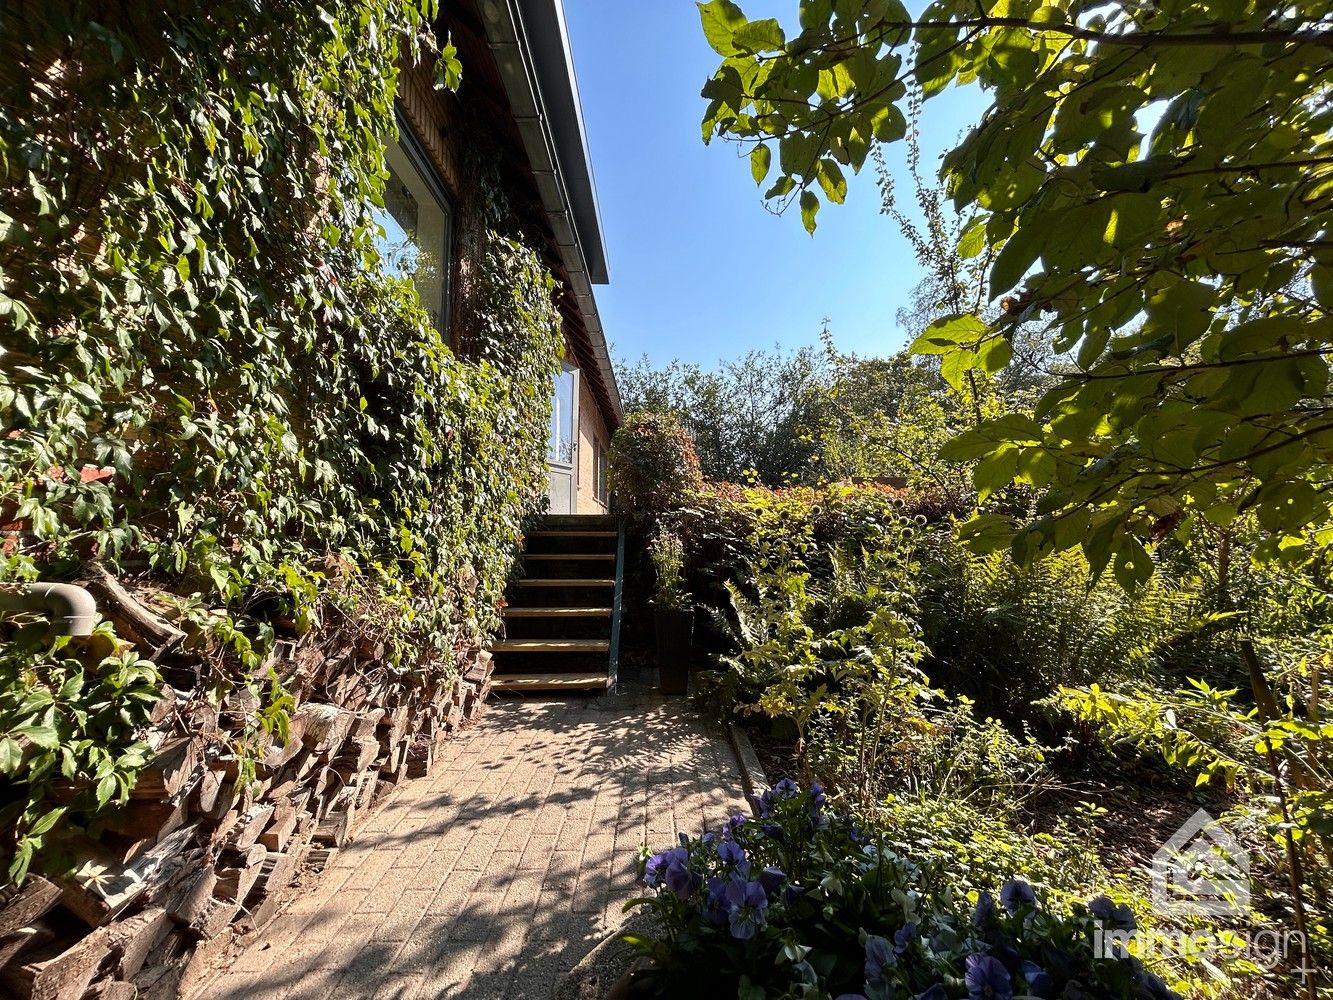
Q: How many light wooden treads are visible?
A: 6